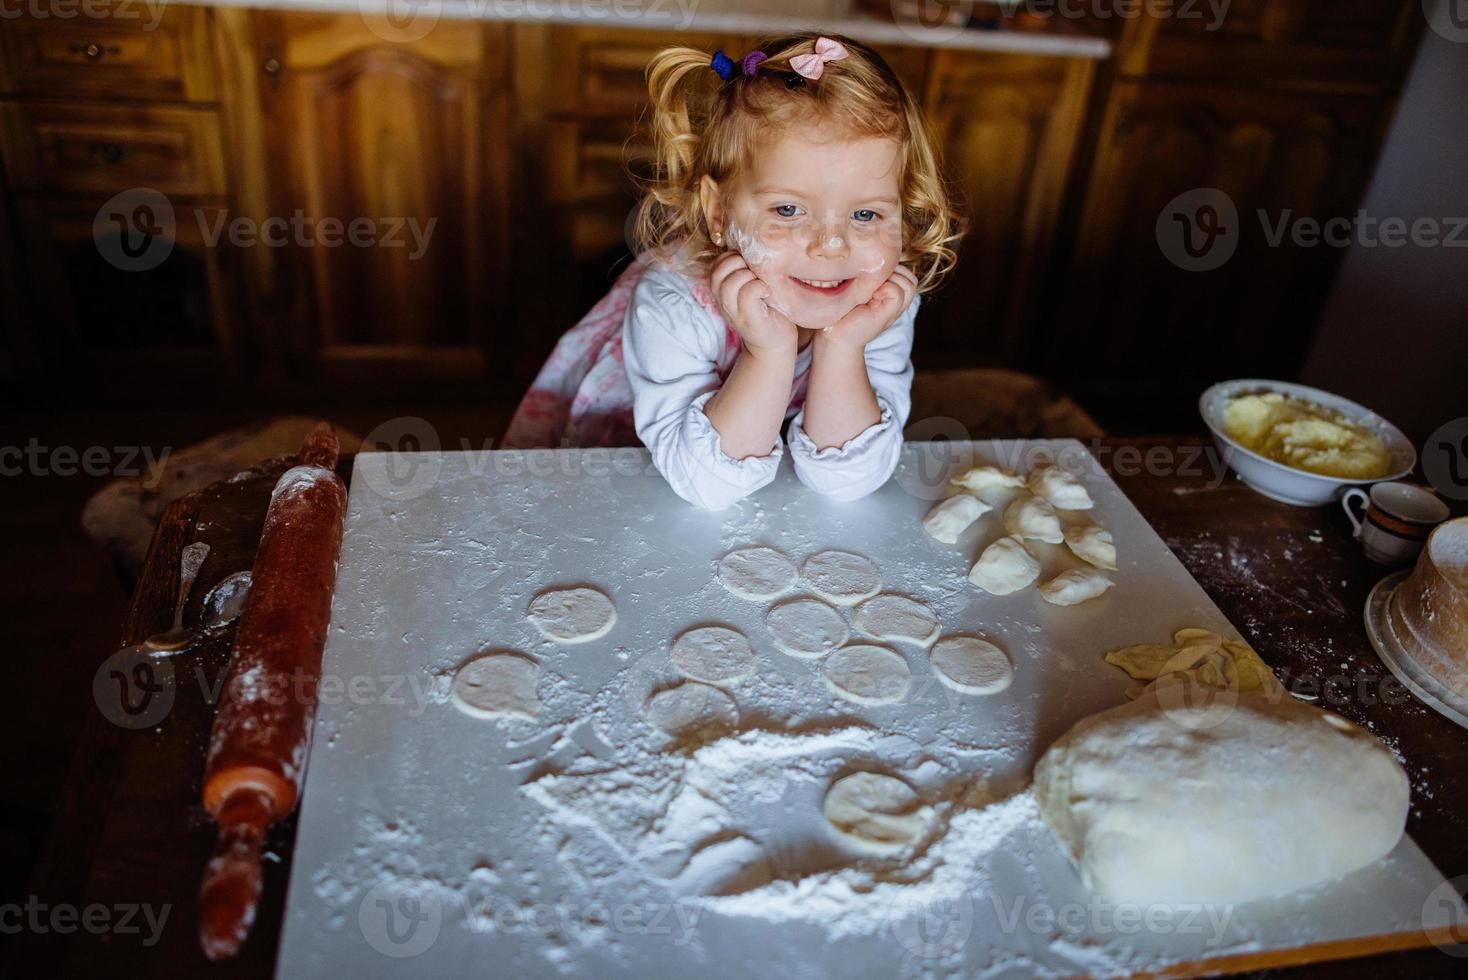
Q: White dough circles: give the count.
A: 11